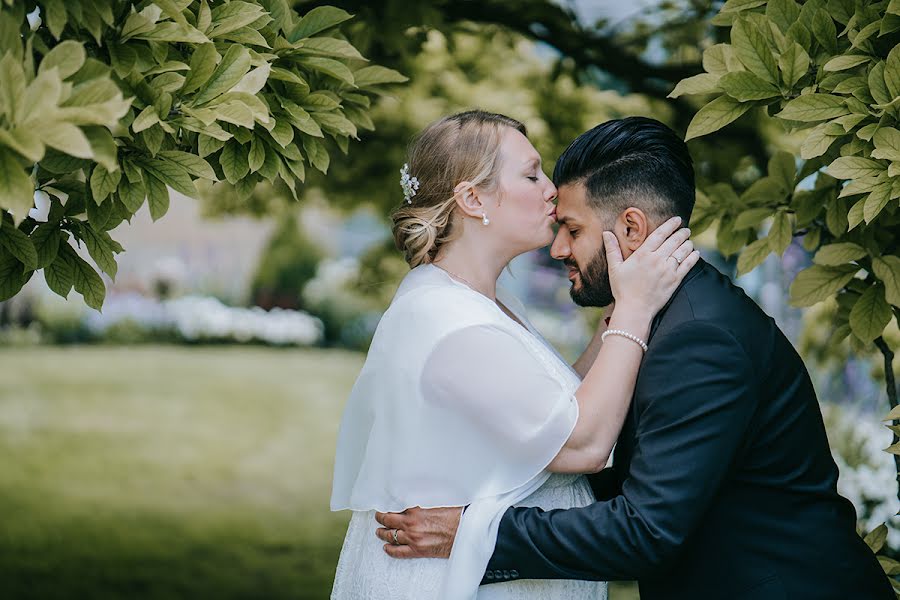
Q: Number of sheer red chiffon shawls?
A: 0